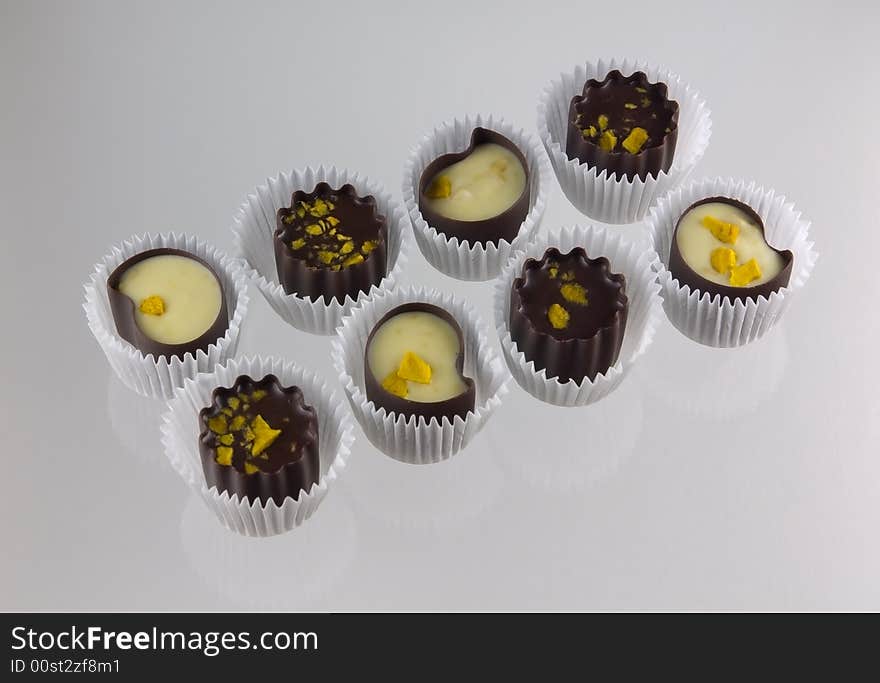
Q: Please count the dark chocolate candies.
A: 4